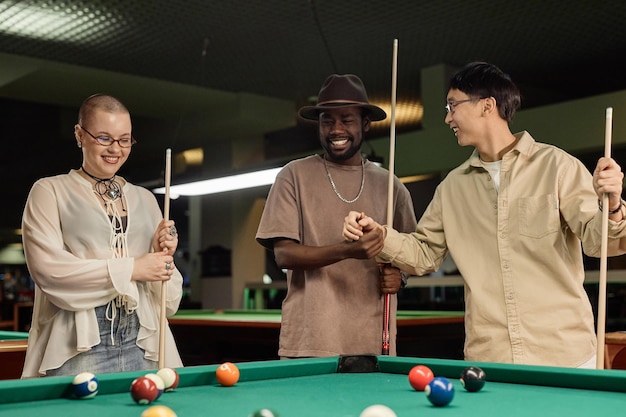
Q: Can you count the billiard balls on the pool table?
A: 11